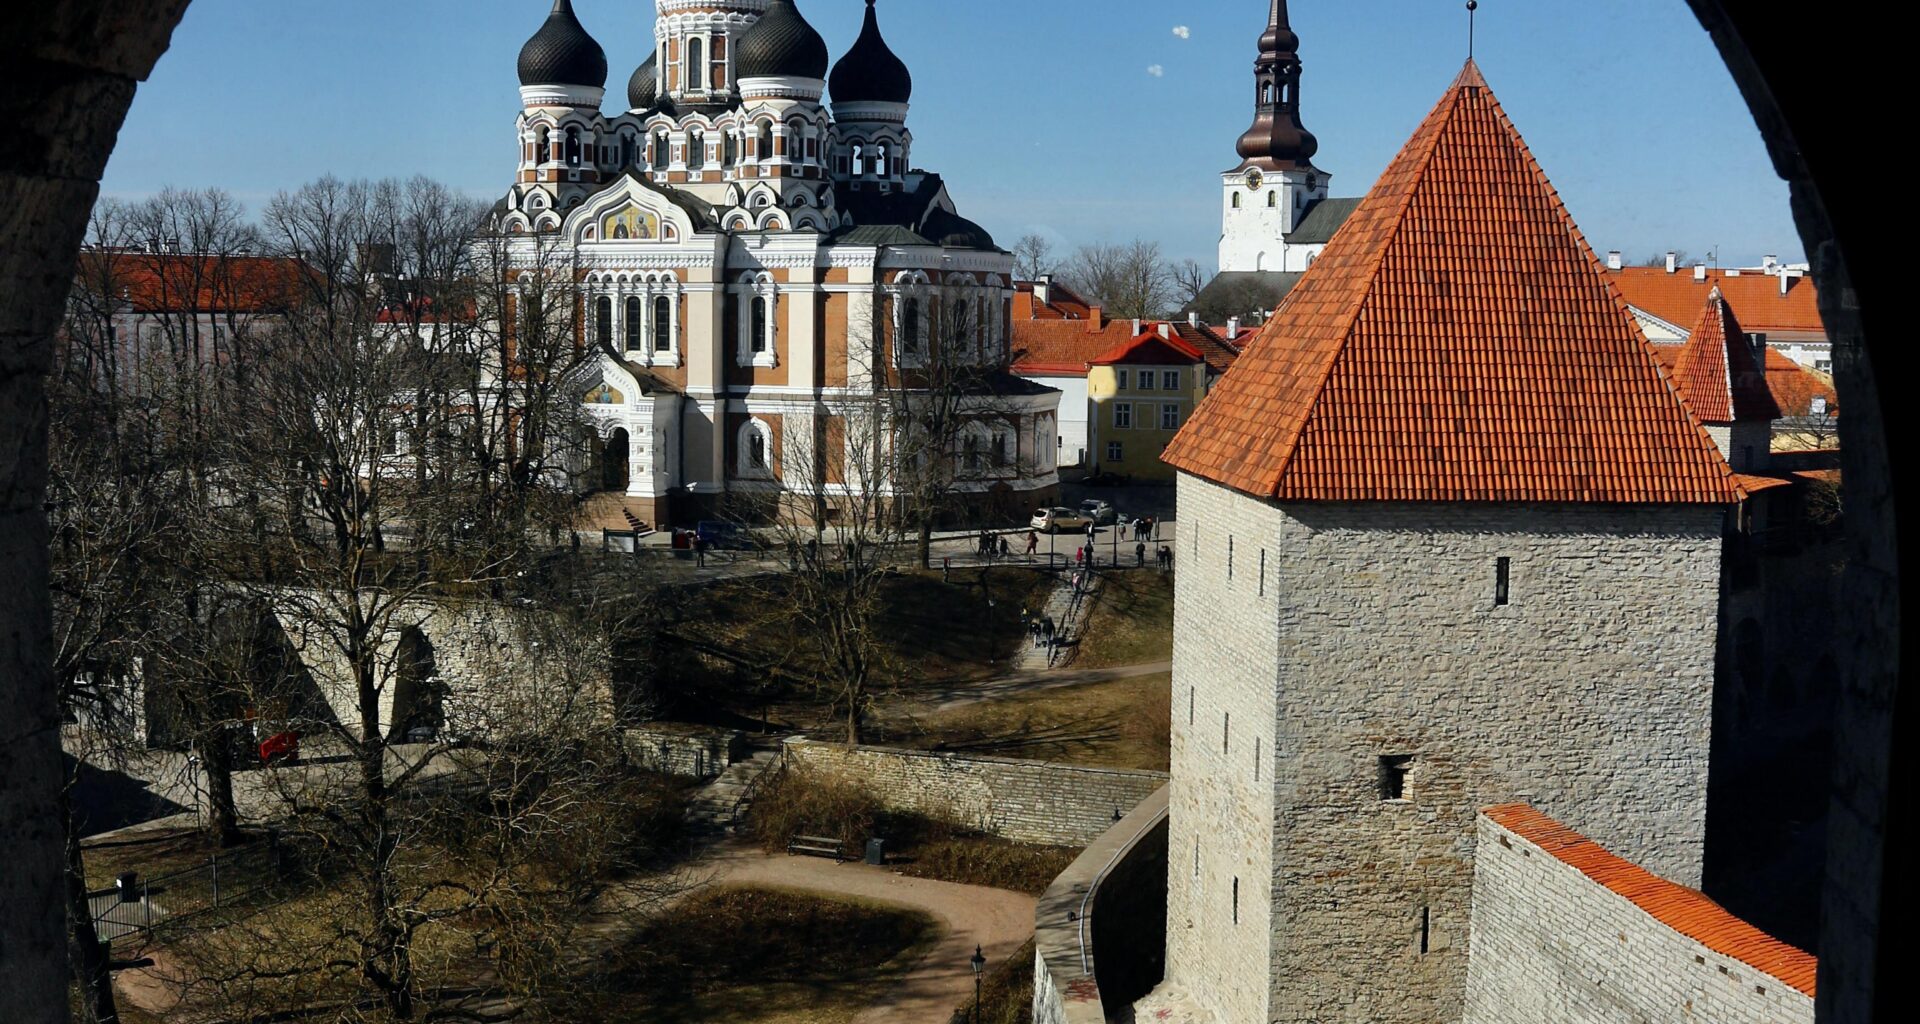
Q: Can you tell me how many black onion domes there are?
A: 4